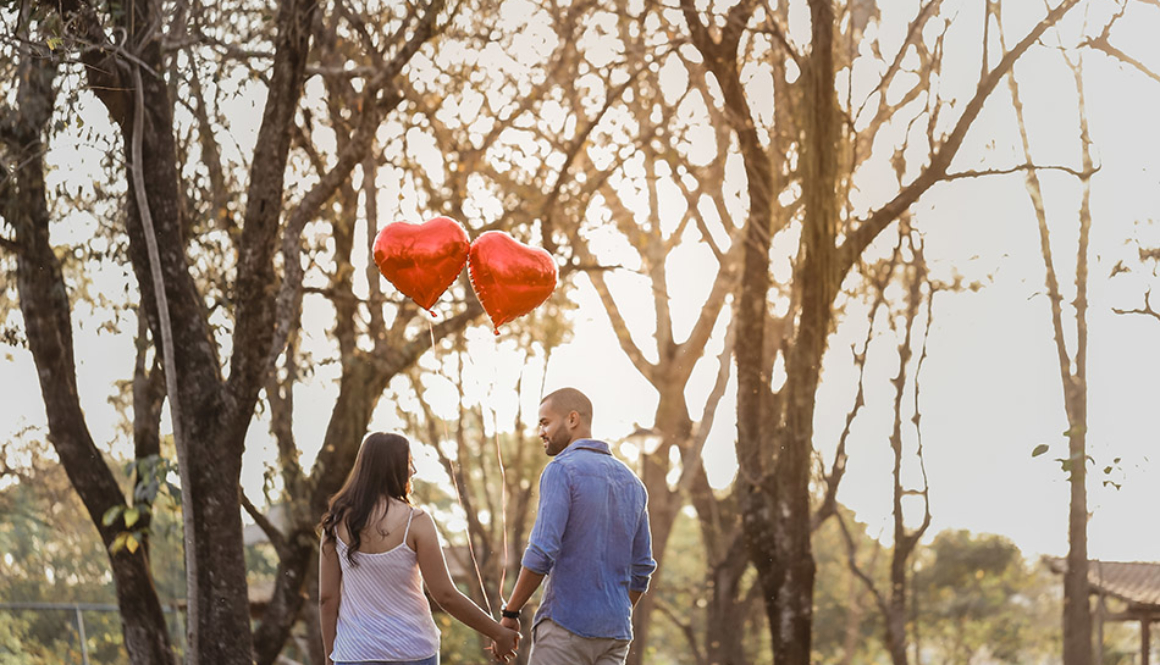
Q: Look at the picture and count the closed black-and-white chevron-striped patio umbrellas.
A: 0